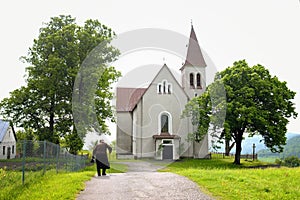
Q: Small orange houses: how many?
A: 0